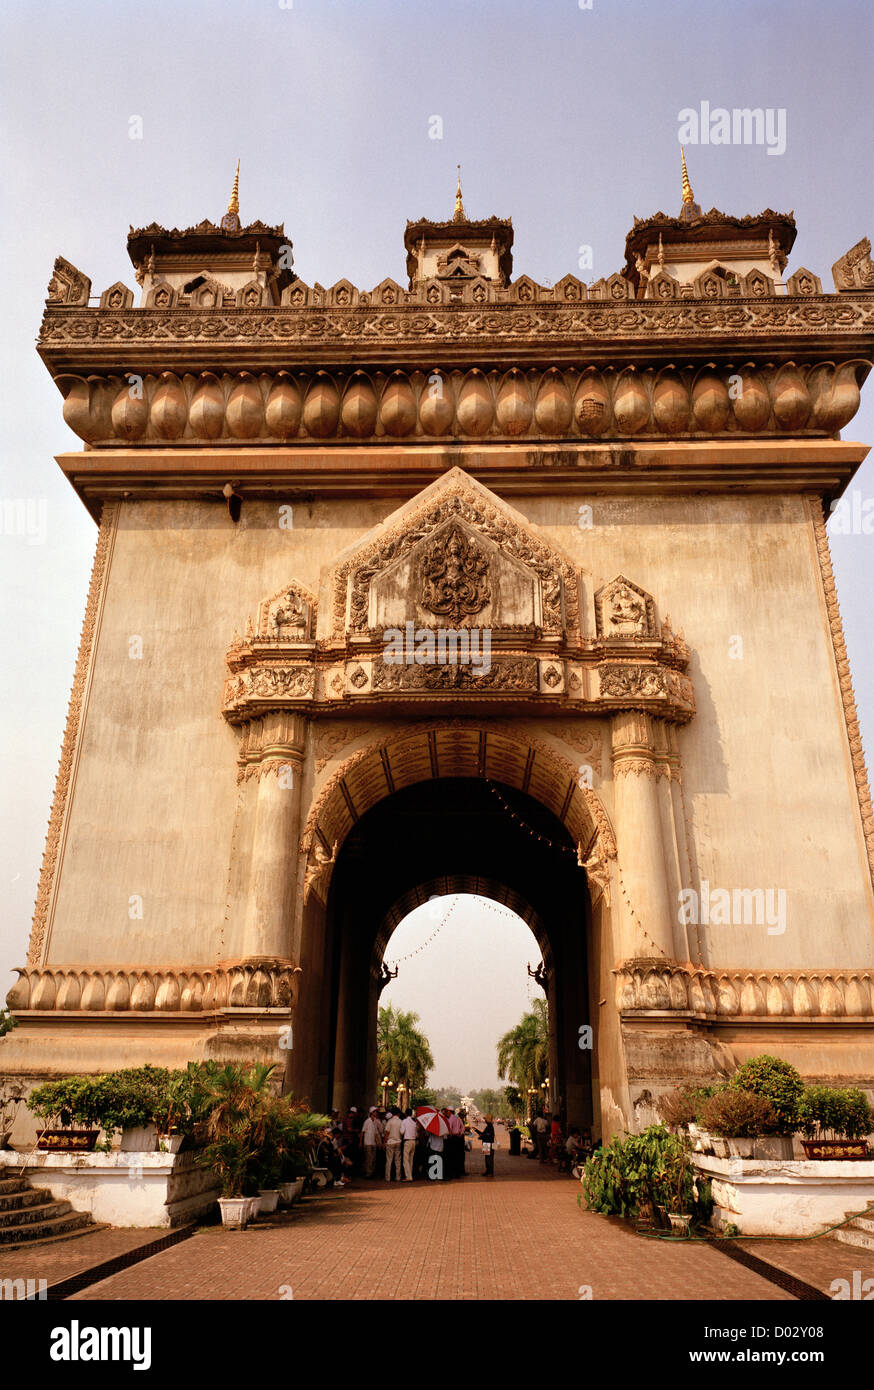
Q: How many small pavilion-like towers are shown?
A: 3